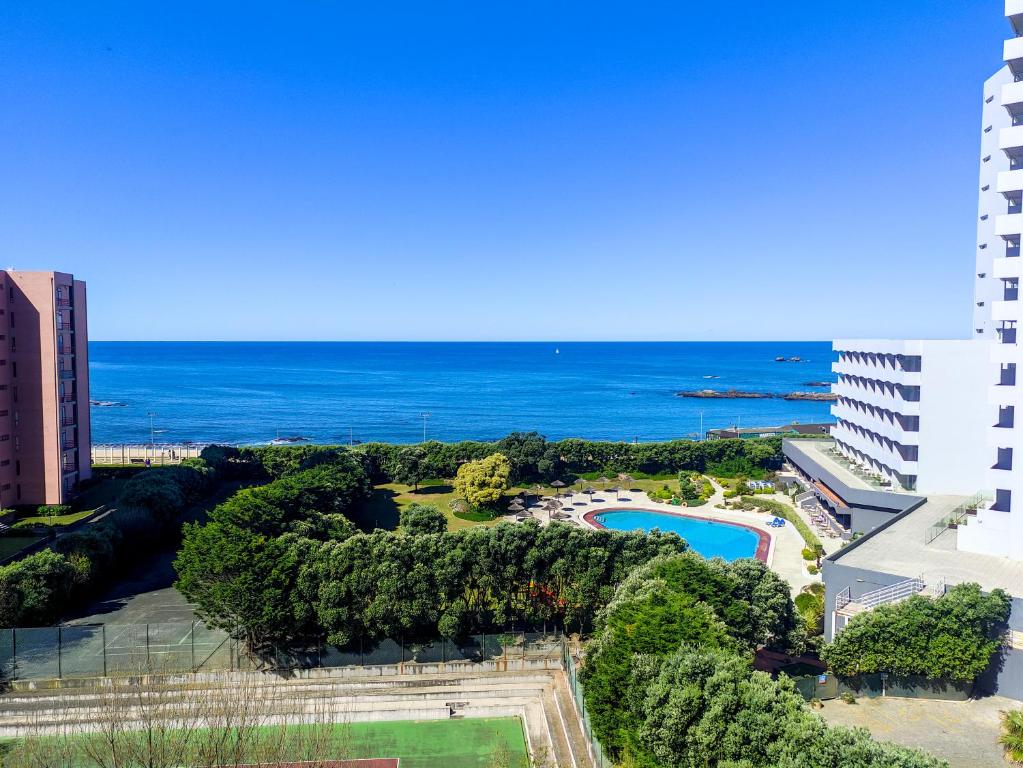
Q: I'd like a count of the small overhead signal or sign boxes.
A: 0